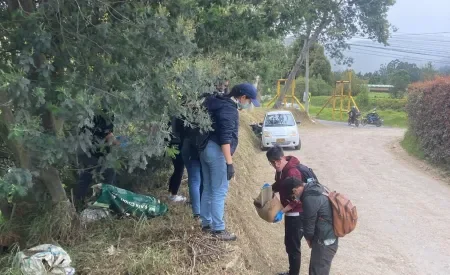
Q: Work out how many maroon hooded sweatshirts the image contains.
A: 1